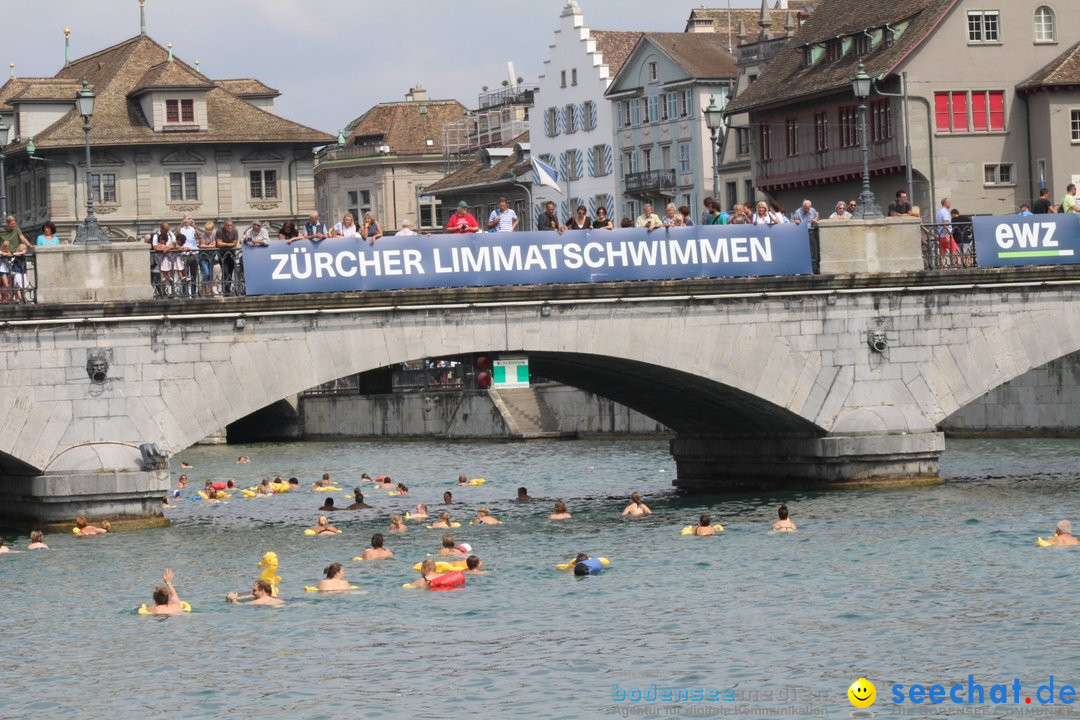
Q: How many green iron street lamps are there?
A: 4